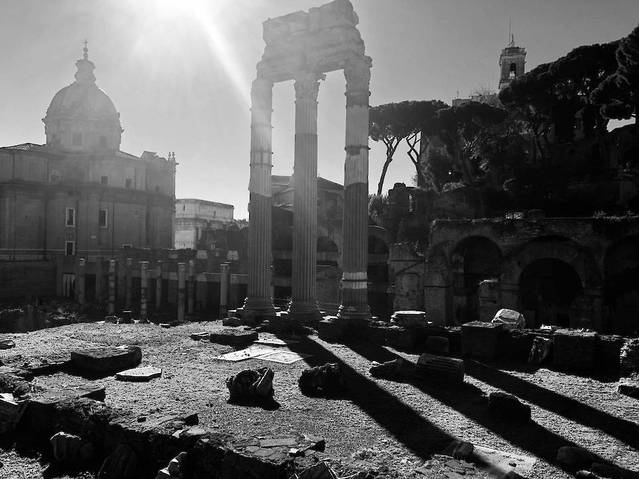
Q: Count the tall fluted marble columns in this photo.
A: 3